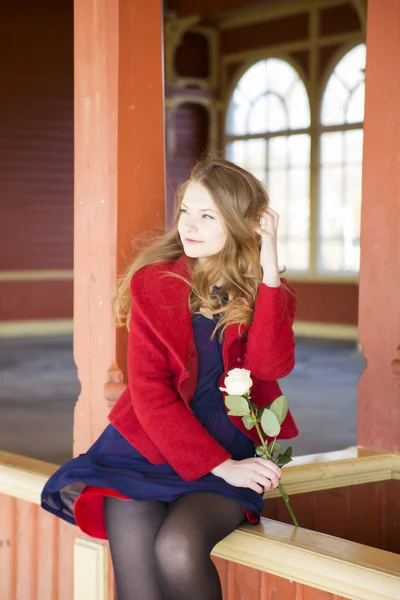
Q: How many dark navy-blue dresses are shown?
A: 1